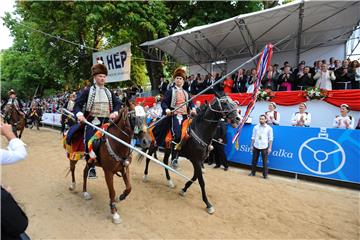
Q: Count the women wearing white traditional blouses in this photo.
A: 3